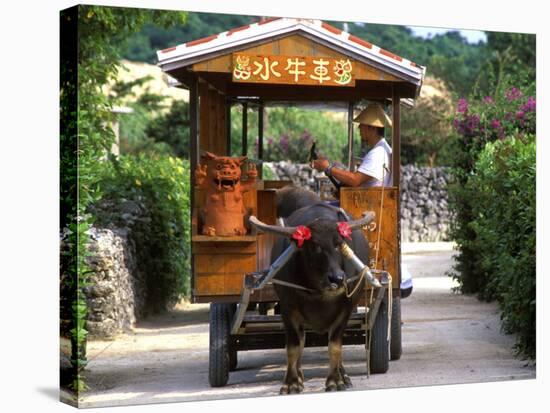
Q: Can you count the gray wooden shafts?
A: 2